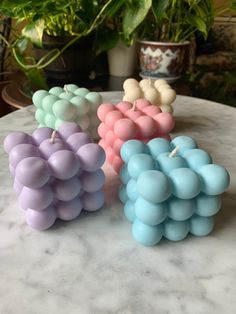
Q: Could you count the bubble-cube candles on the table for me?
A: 5